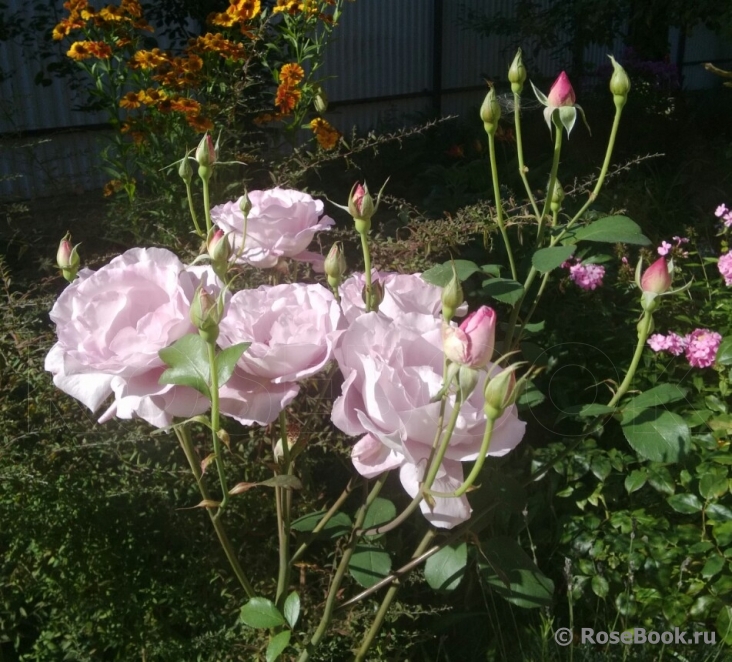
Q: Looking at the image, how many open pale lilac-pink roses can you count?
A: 5